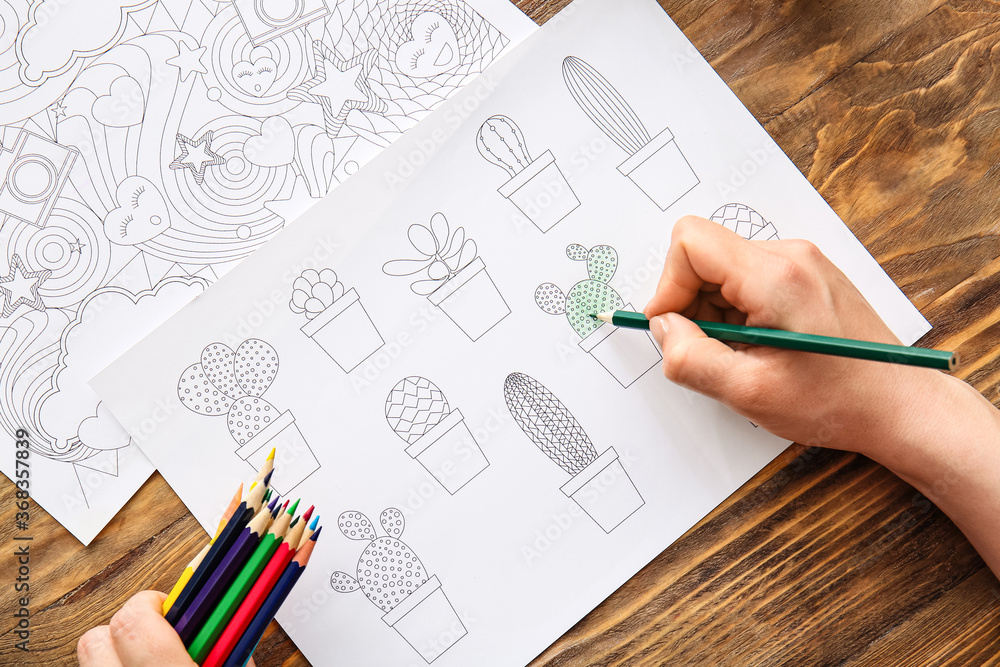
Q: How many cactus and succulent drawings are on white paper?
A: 10